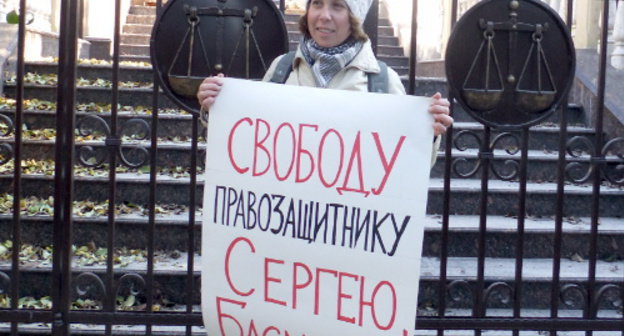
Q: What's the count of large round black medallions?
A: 2